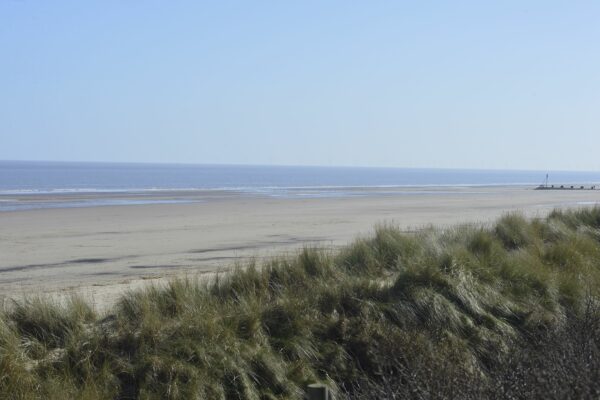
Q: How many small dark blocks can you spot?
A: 5